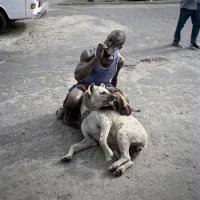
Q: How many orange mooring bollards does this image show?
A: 0